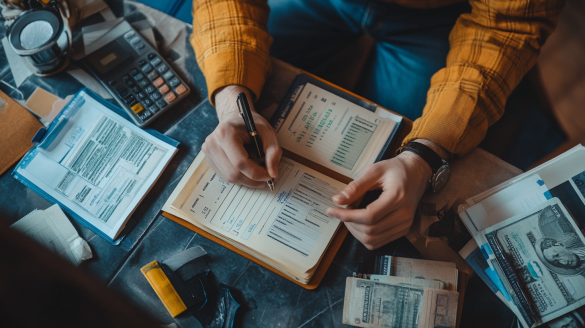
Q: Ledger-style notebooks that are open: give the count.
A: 1